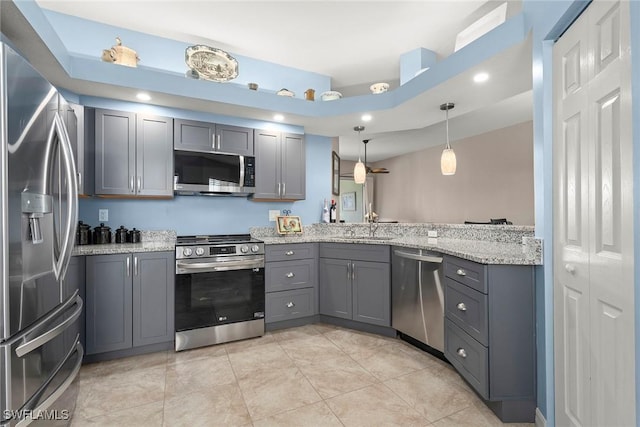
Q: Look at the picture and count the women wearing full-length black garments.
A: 0